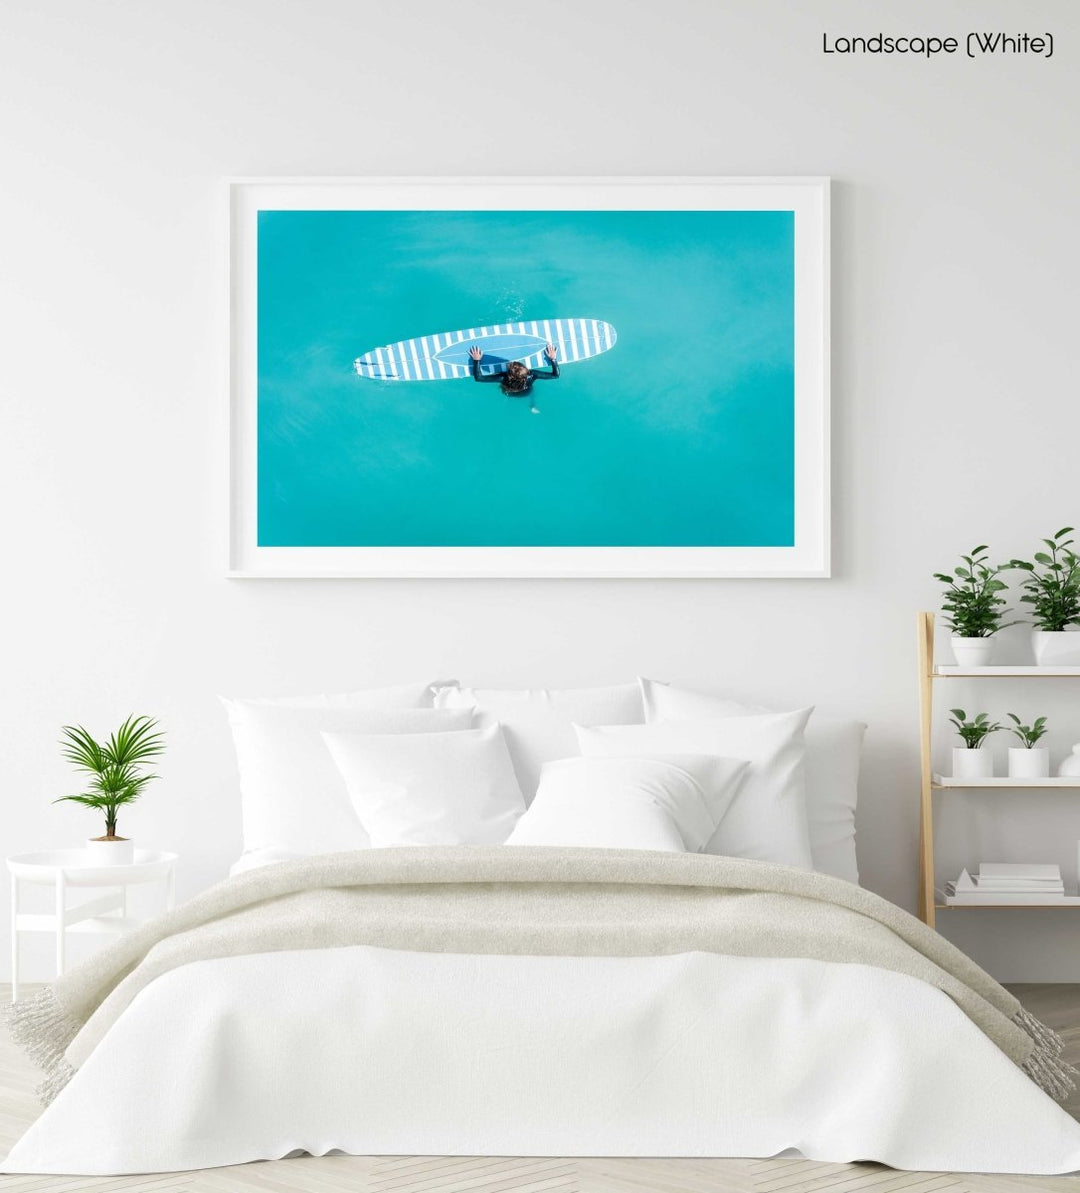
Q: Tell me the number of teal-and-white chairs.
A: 0